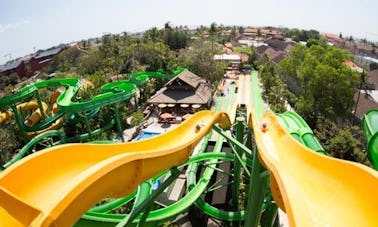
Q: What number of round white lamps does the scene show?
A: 4